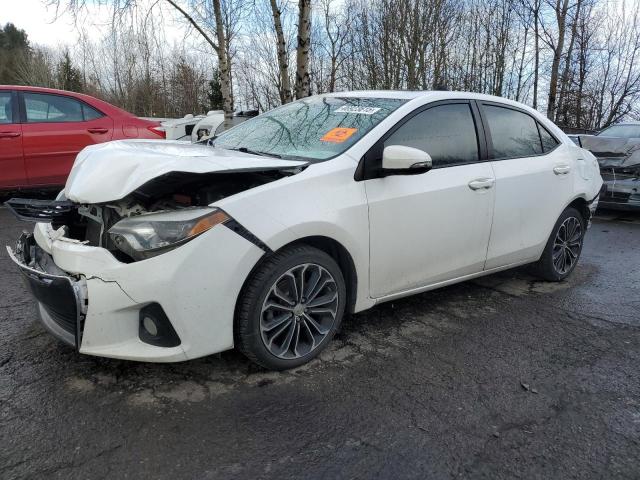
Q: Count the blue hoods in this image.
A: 0